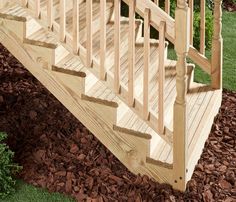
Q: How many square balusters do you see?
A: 15